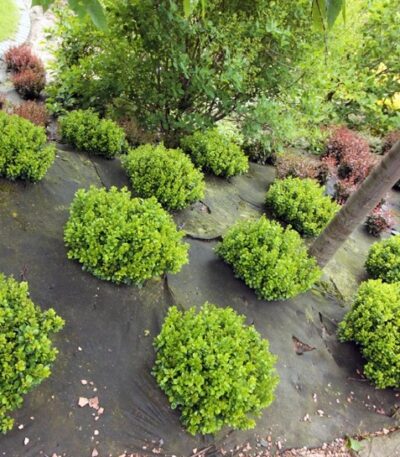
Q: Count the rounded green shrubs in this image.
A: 11